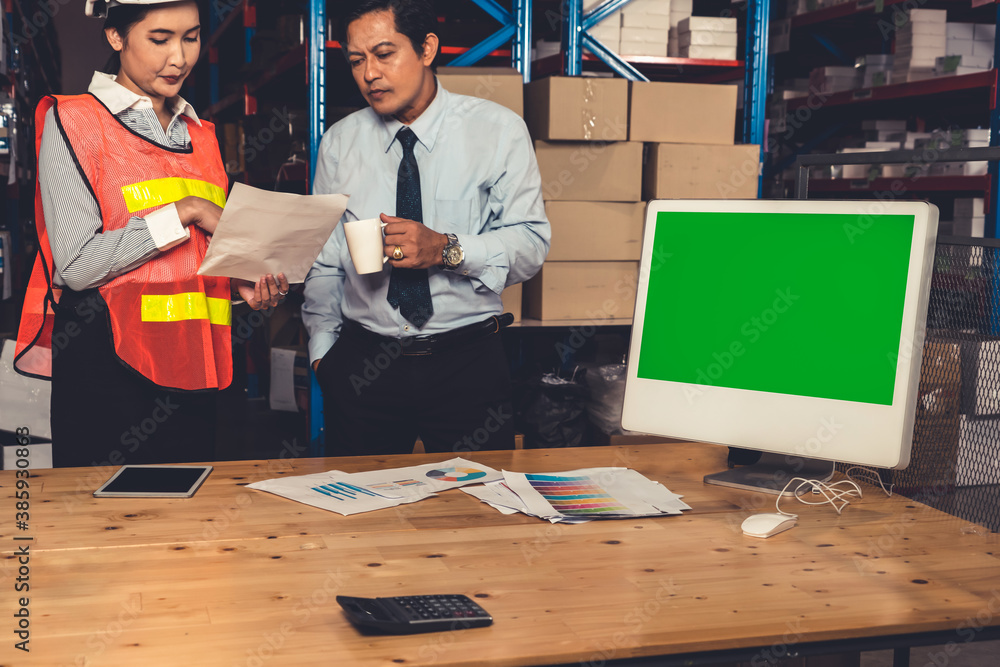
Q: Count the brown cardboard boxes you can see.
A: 8